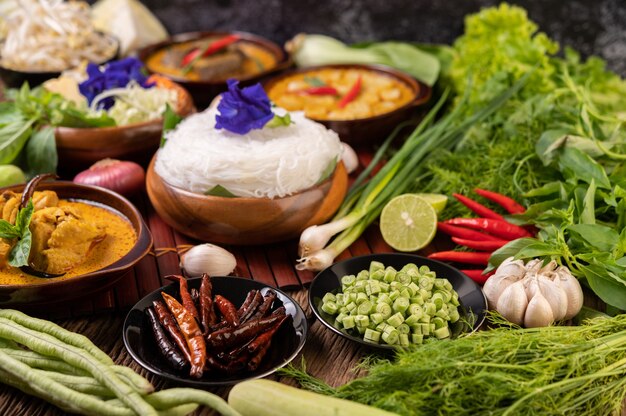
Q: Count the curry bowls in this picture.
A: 3